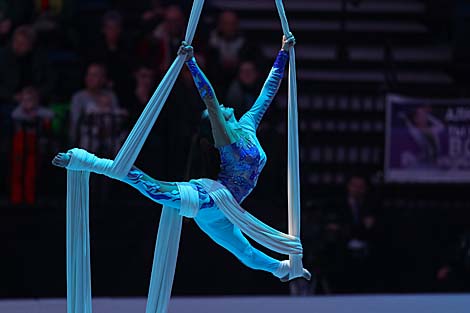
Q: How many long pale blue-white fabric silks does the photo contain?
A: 2